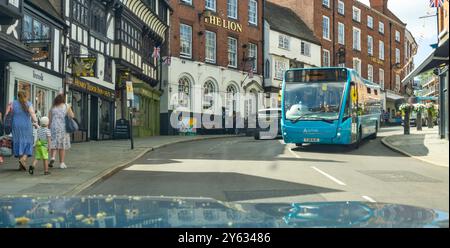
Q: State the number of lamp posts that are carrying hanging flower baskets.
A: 3